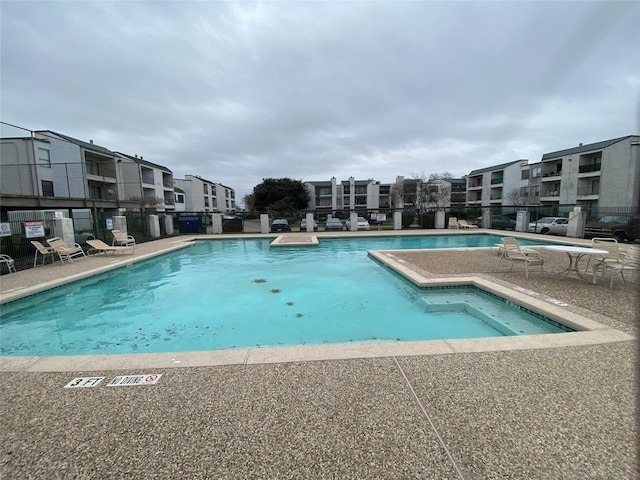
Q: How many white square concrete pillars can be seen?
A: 13